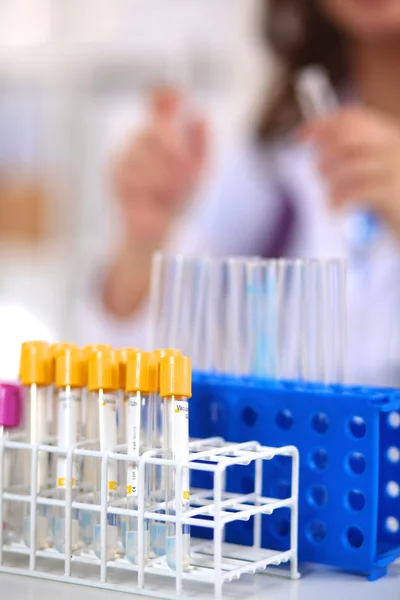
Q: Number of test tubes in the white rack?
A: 10